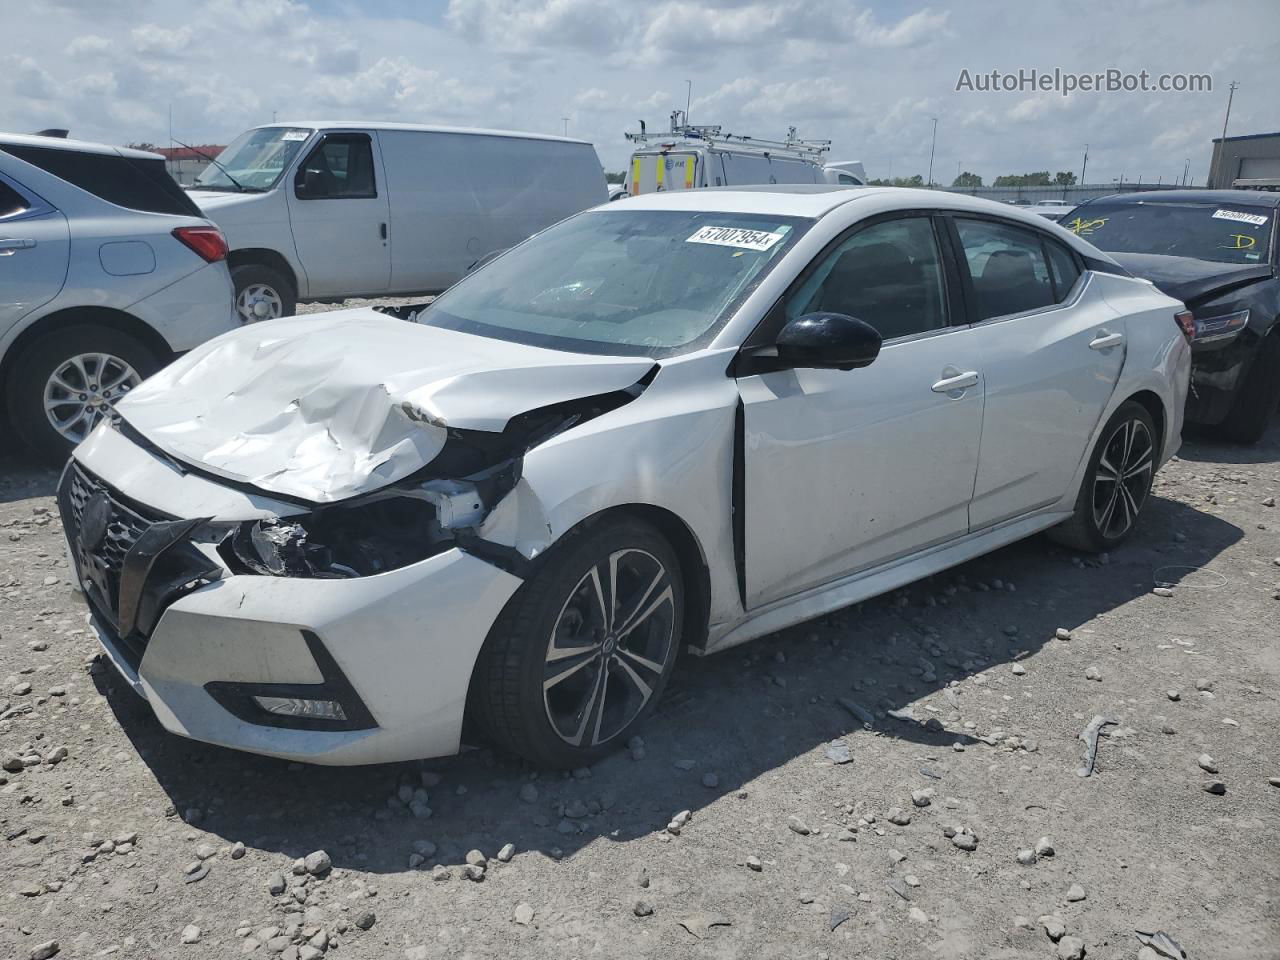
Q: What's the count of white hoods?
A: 2